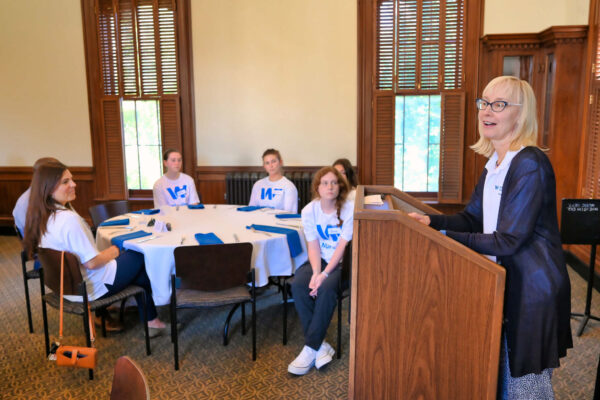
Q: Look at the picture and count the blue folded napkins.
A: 8